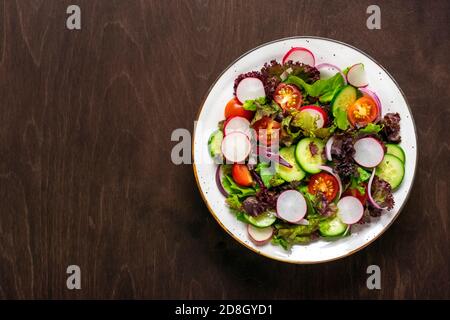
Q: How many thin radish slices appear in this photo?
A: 10